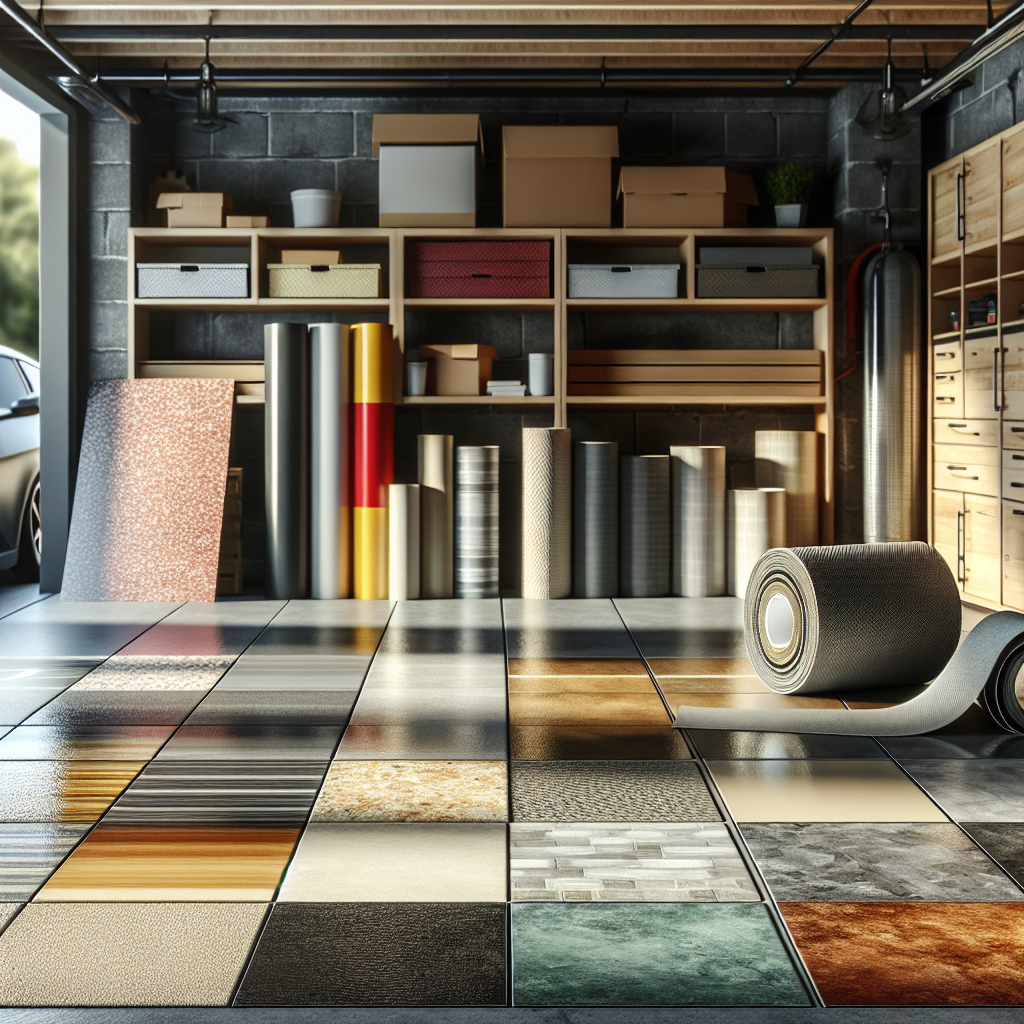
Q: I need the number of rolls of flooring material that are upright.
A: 12